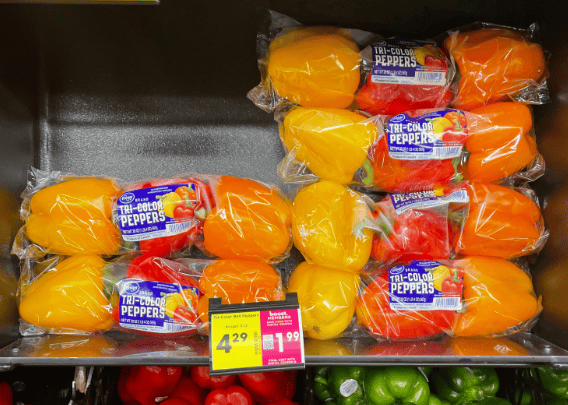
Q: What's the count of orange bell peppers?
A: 6